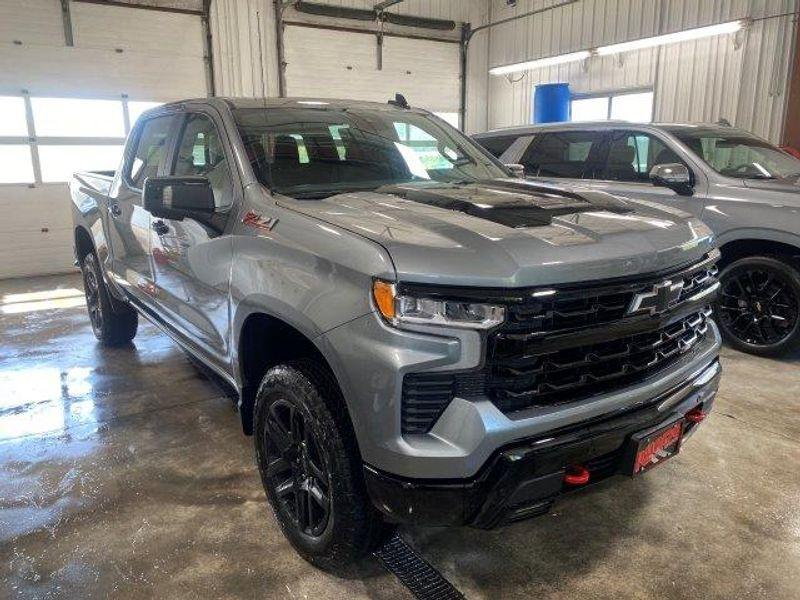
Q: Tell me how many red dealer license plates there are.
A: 1